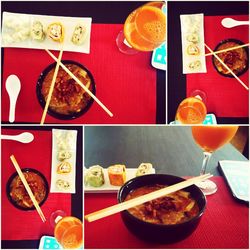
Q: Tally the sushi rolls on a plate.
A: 3